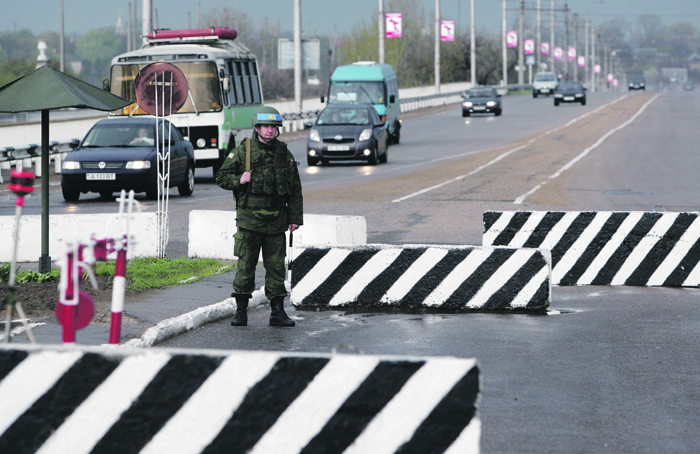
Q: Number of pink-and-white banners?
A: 11